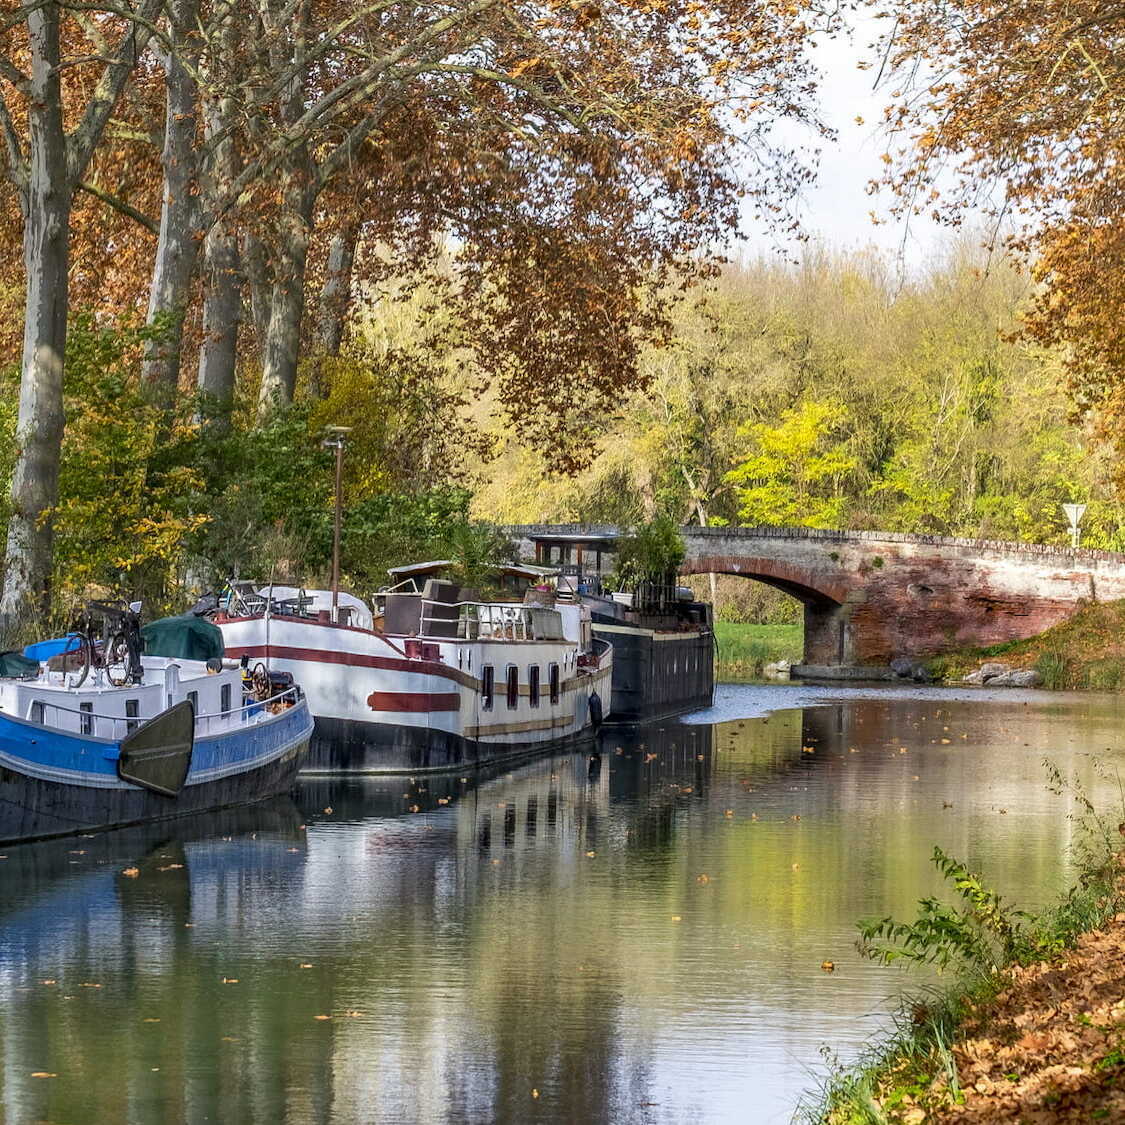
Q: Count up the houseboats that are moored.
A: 3